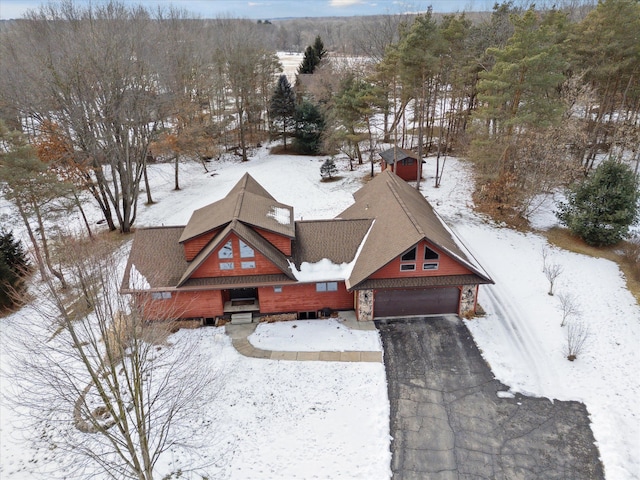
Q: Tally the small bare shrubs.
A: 4